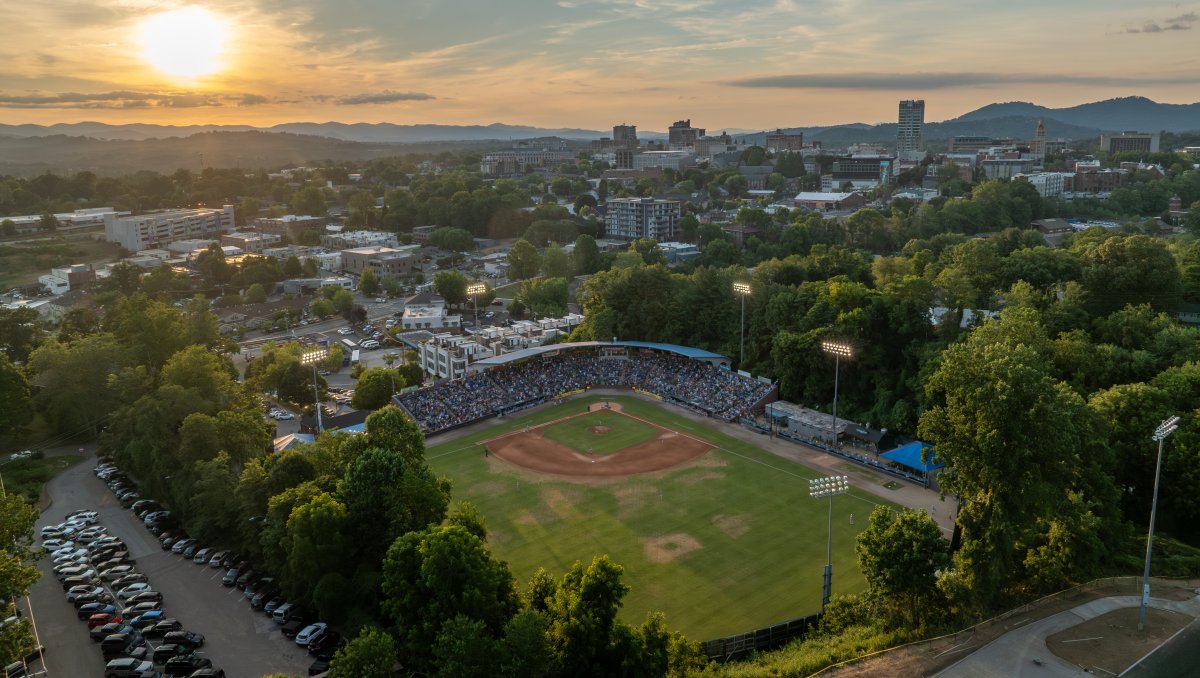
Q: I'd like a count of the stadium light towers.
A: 6